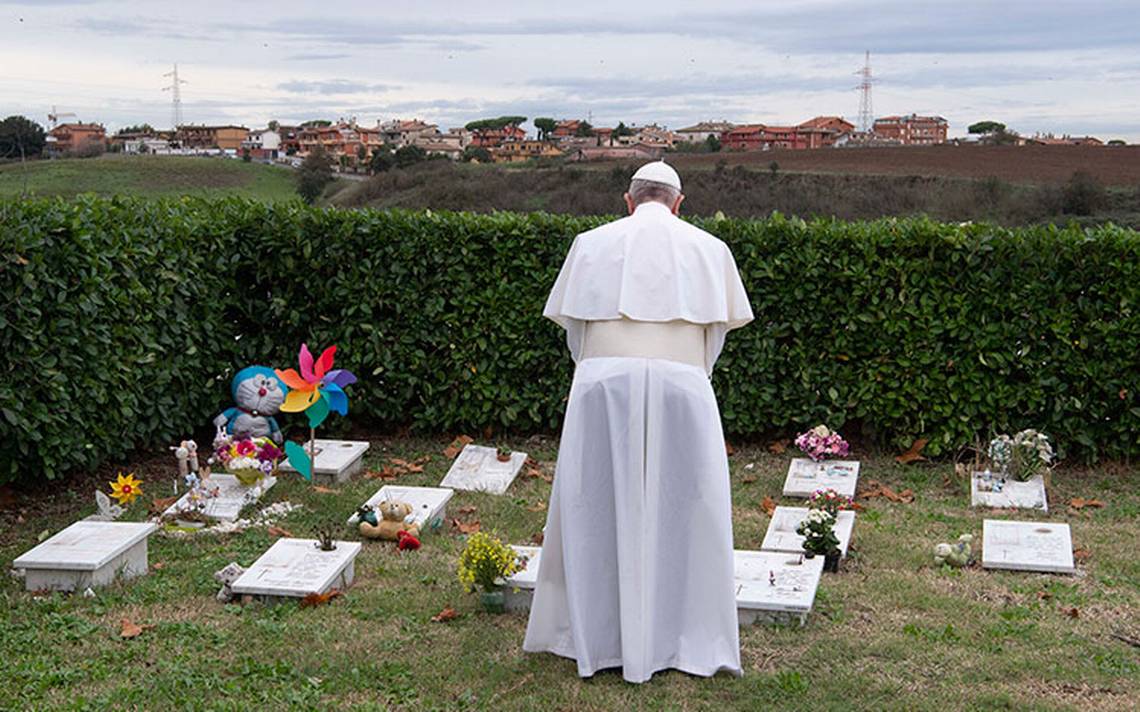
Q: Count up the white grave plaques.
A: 12